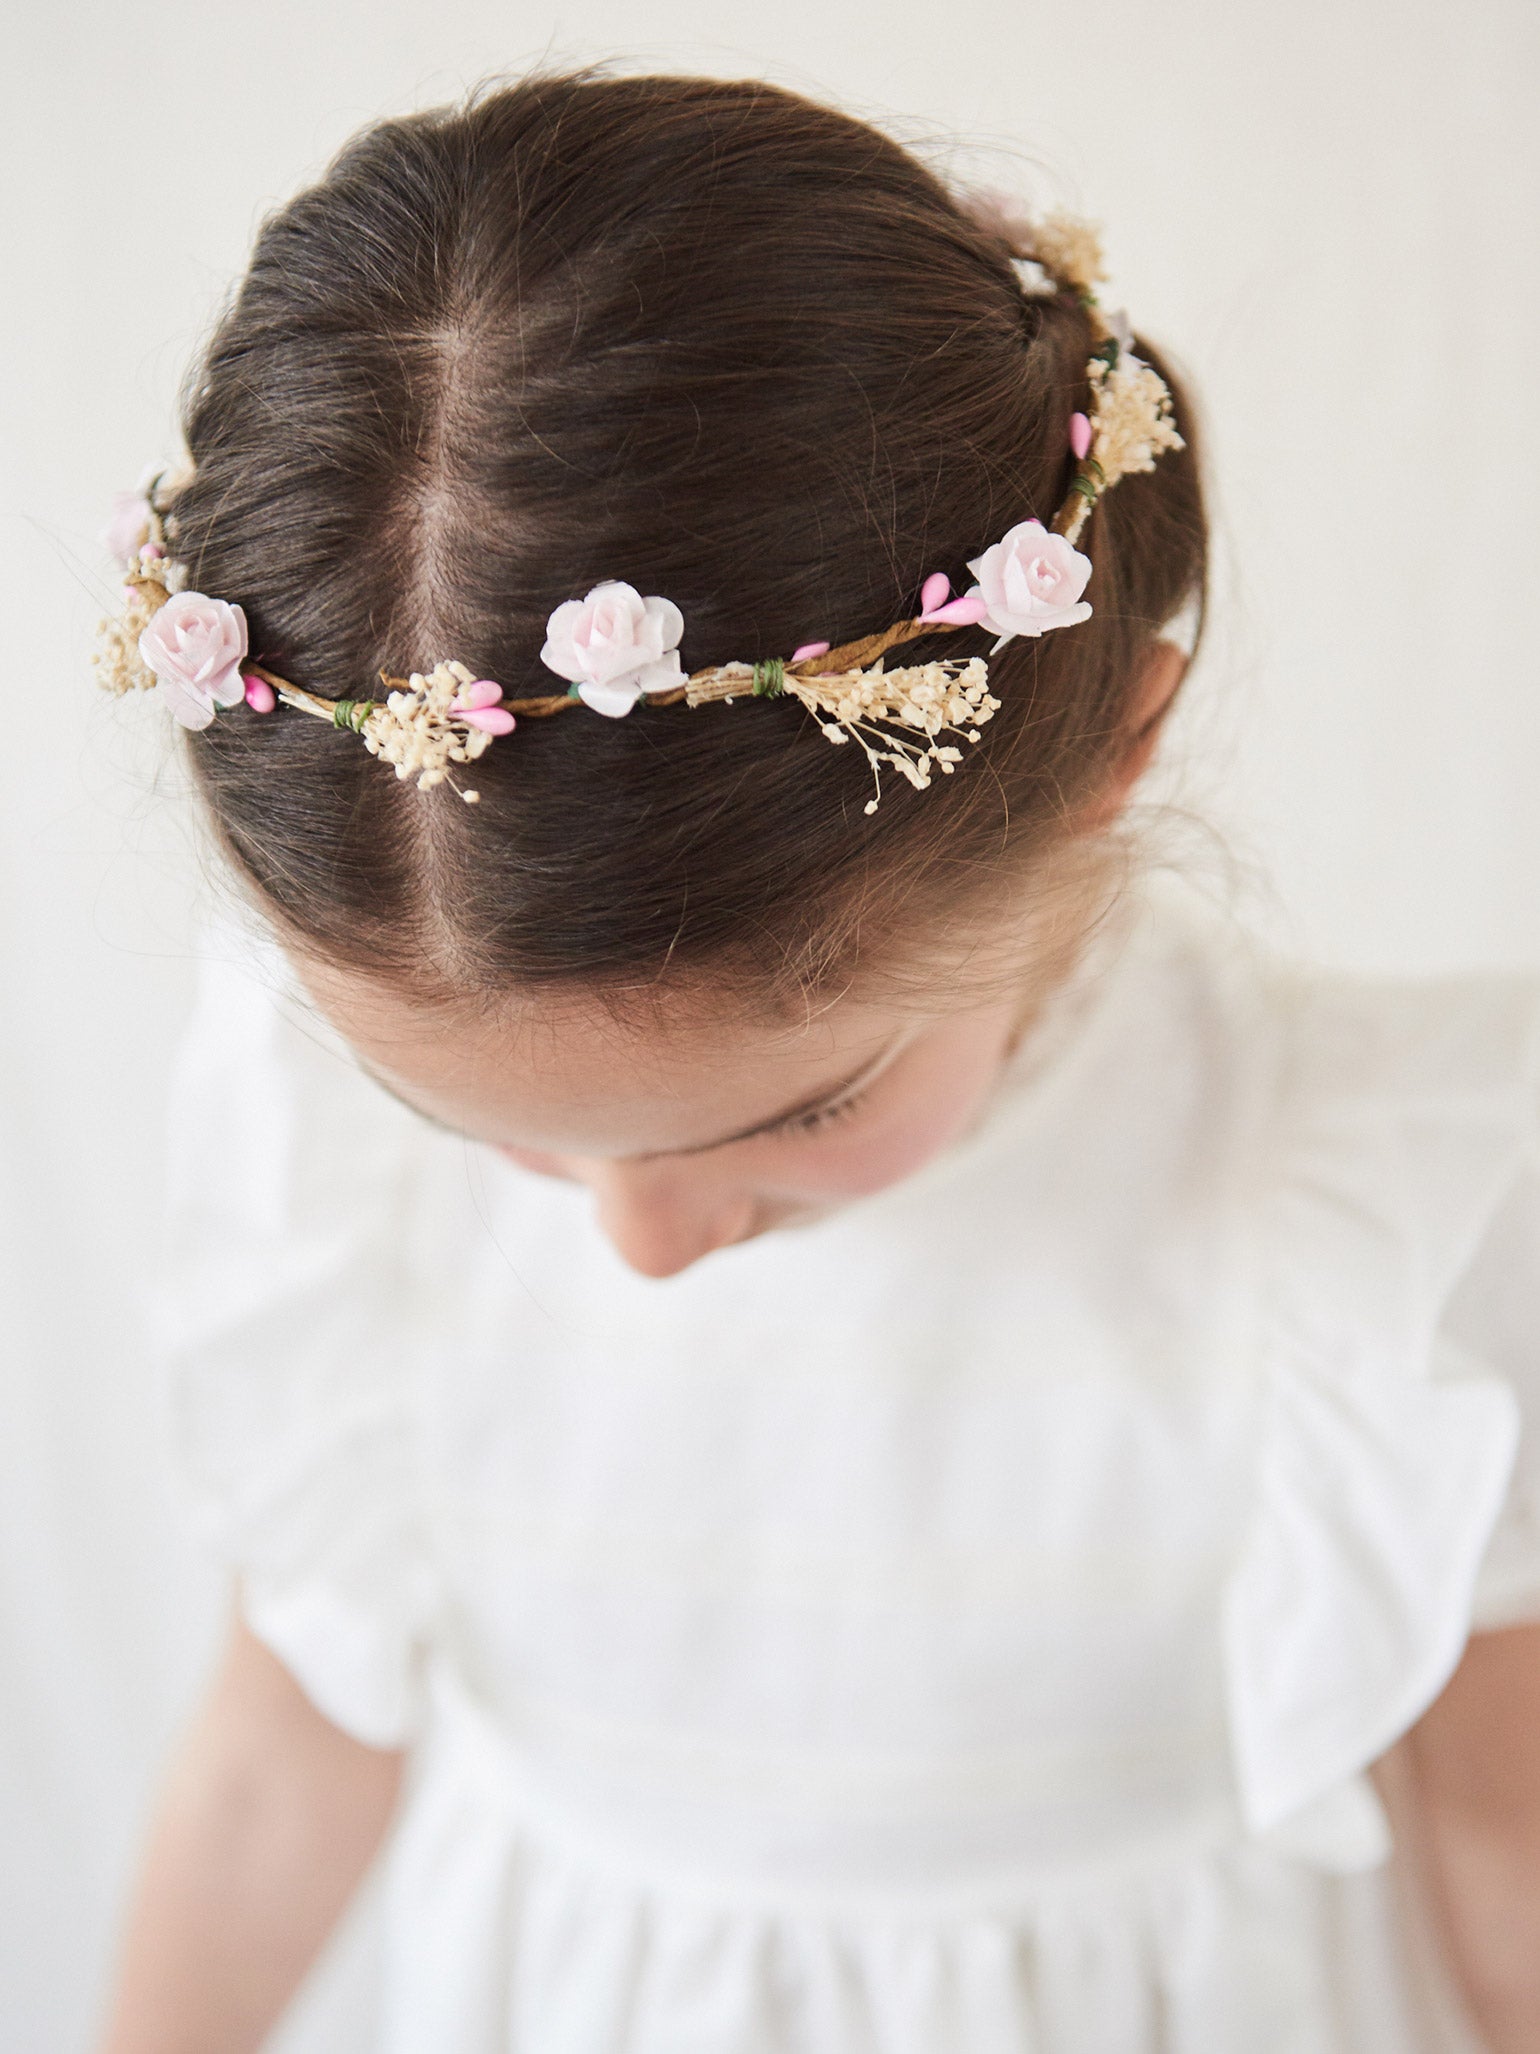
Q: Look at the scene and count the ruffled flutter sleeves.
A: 2